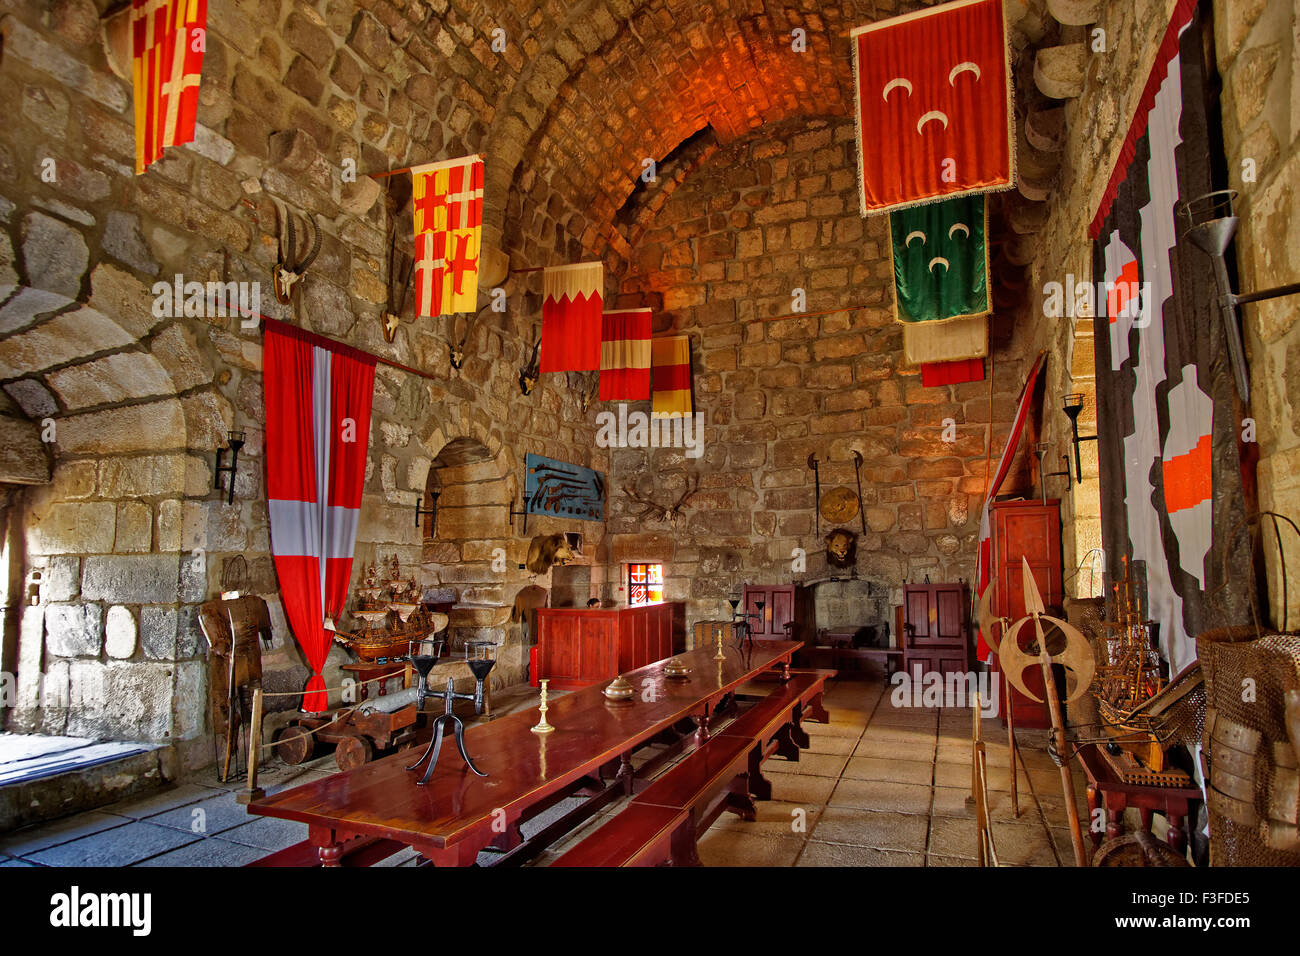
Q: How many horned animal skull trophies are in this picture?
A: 6